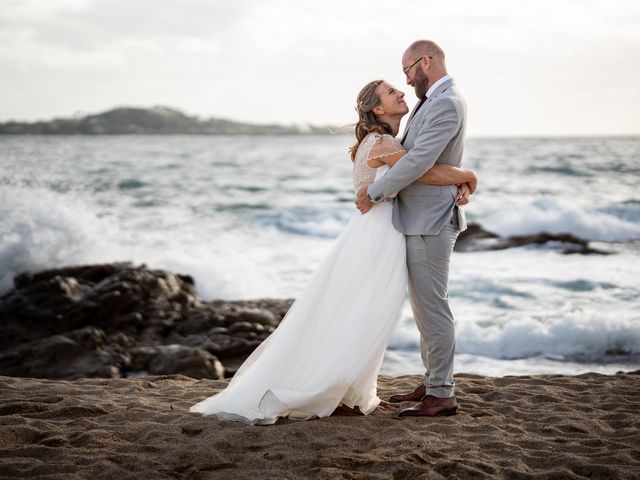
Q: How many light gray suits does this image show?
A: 1